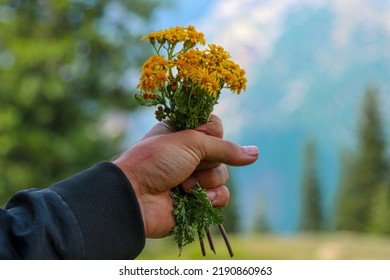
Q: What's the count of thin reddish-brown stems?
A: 3